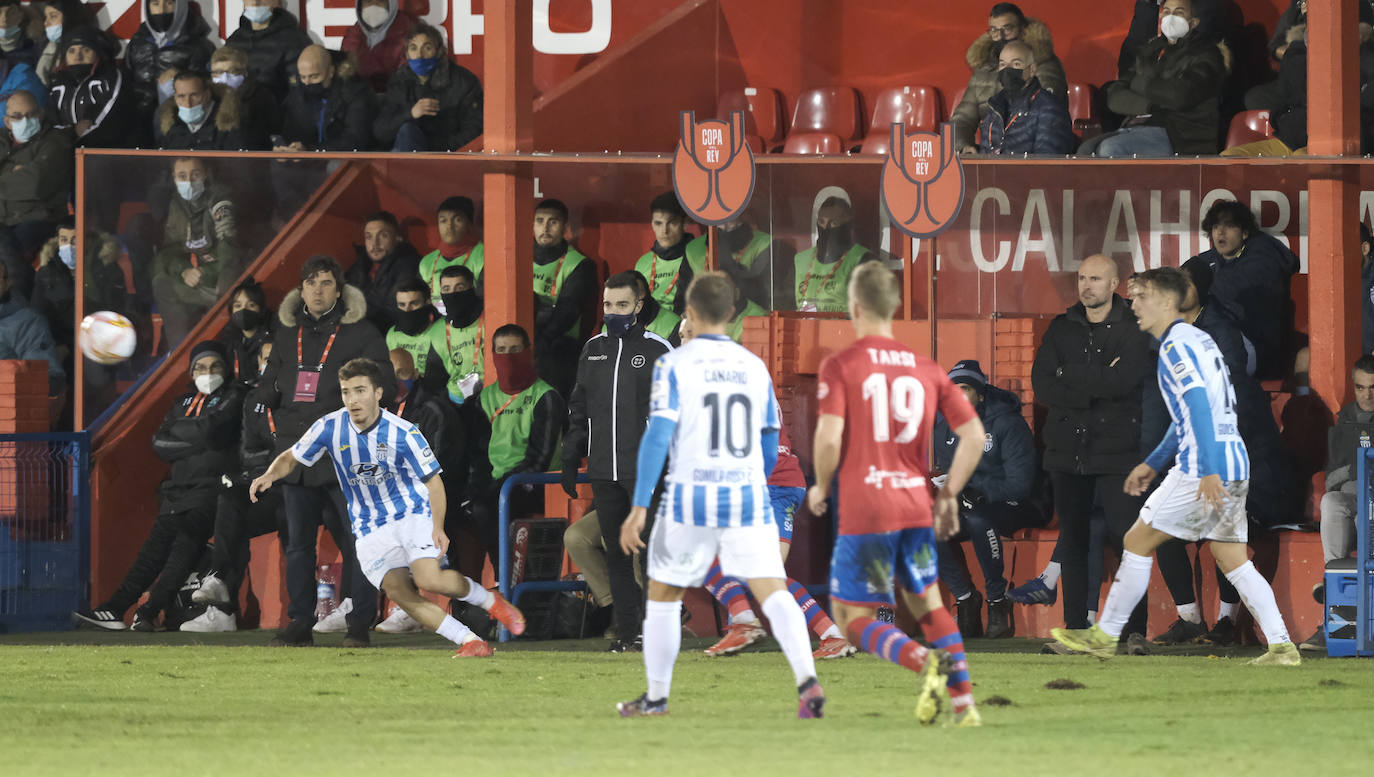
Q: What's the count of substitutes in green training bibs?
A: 10